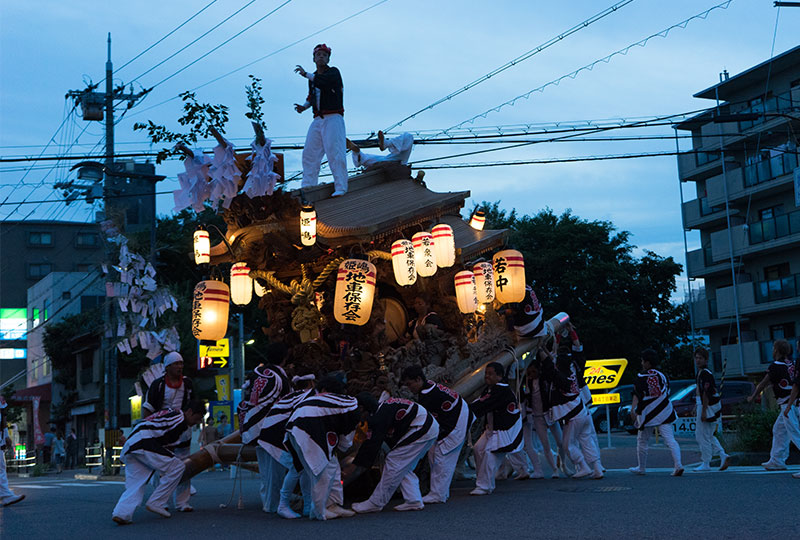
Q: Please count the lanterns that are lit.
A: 13